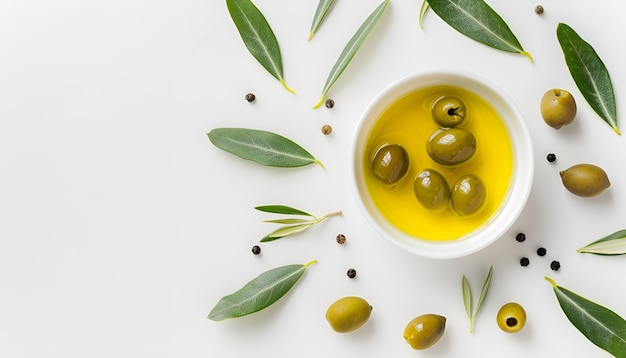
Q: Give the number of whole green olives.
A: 10